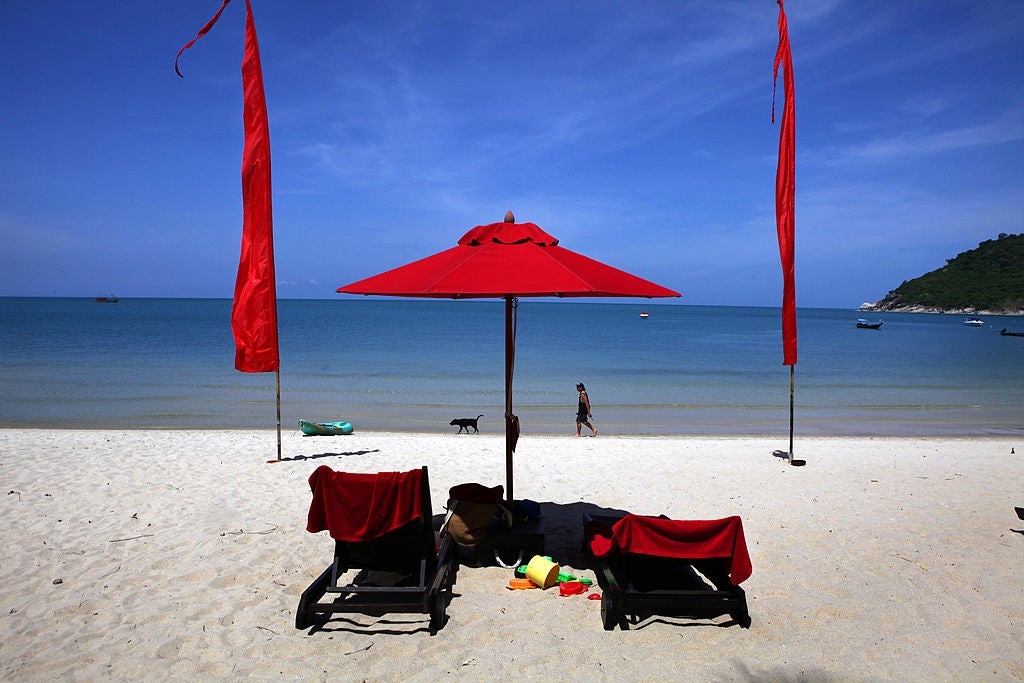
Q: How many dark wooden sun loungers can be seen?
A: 2